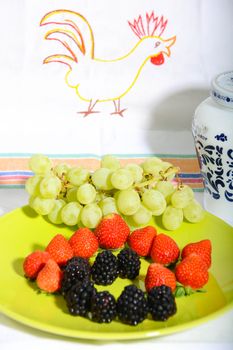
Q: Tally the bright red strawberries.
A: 10